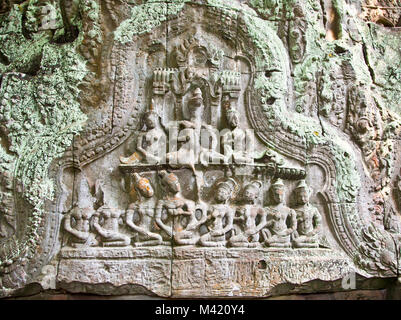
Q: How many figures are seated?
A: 11